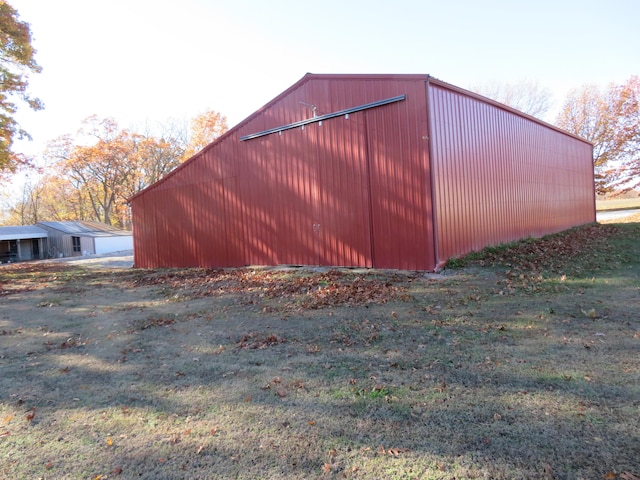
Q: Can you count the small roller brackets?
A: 4